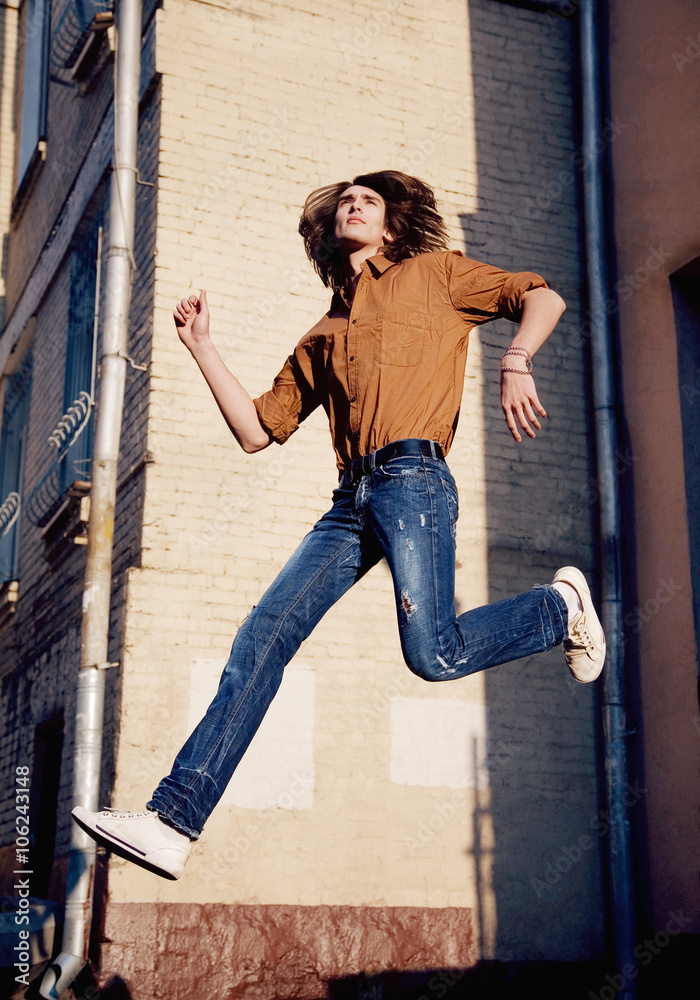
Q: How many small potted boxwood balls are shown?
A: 0